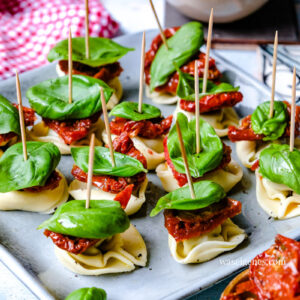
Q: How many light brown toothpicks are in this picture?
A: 12